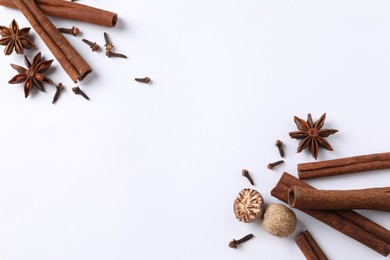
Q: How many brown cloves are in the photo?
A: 11